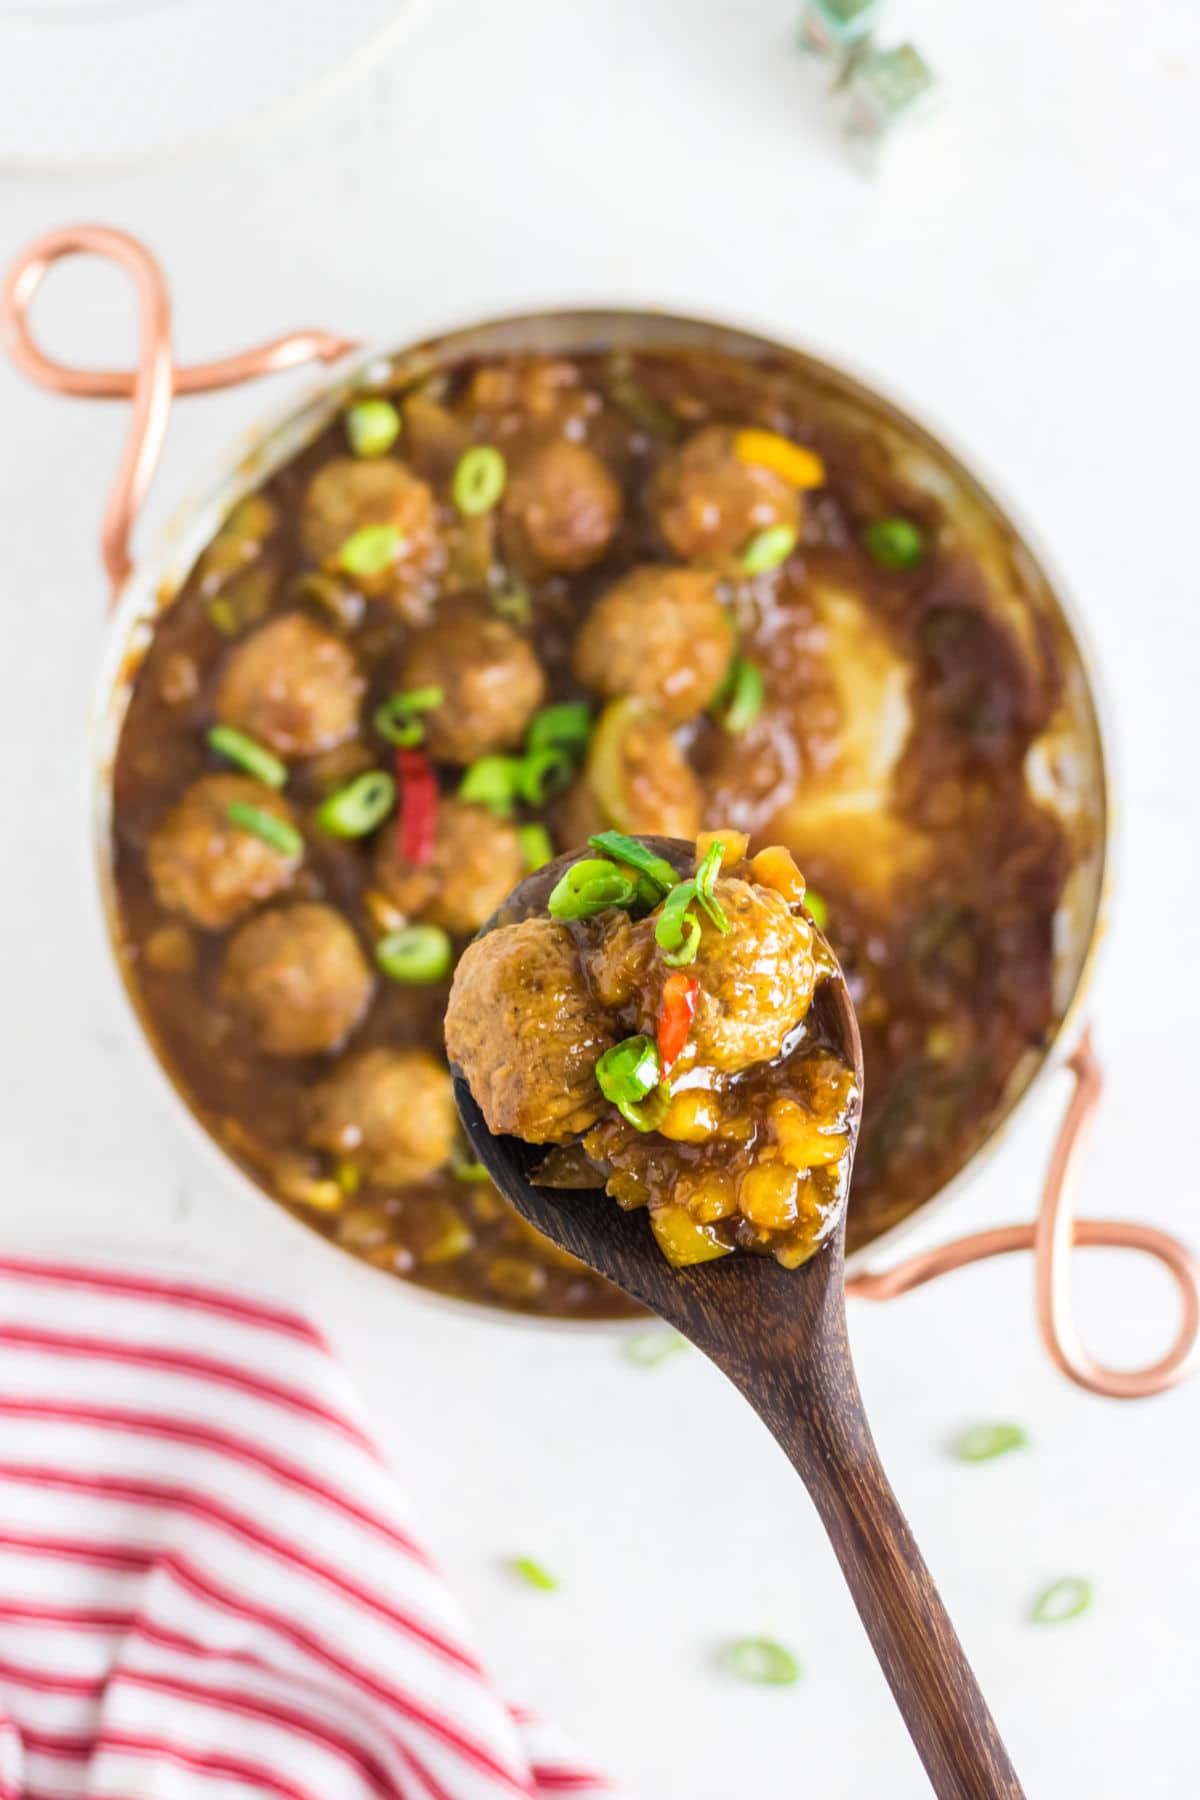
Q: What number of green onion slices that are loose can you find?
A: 5